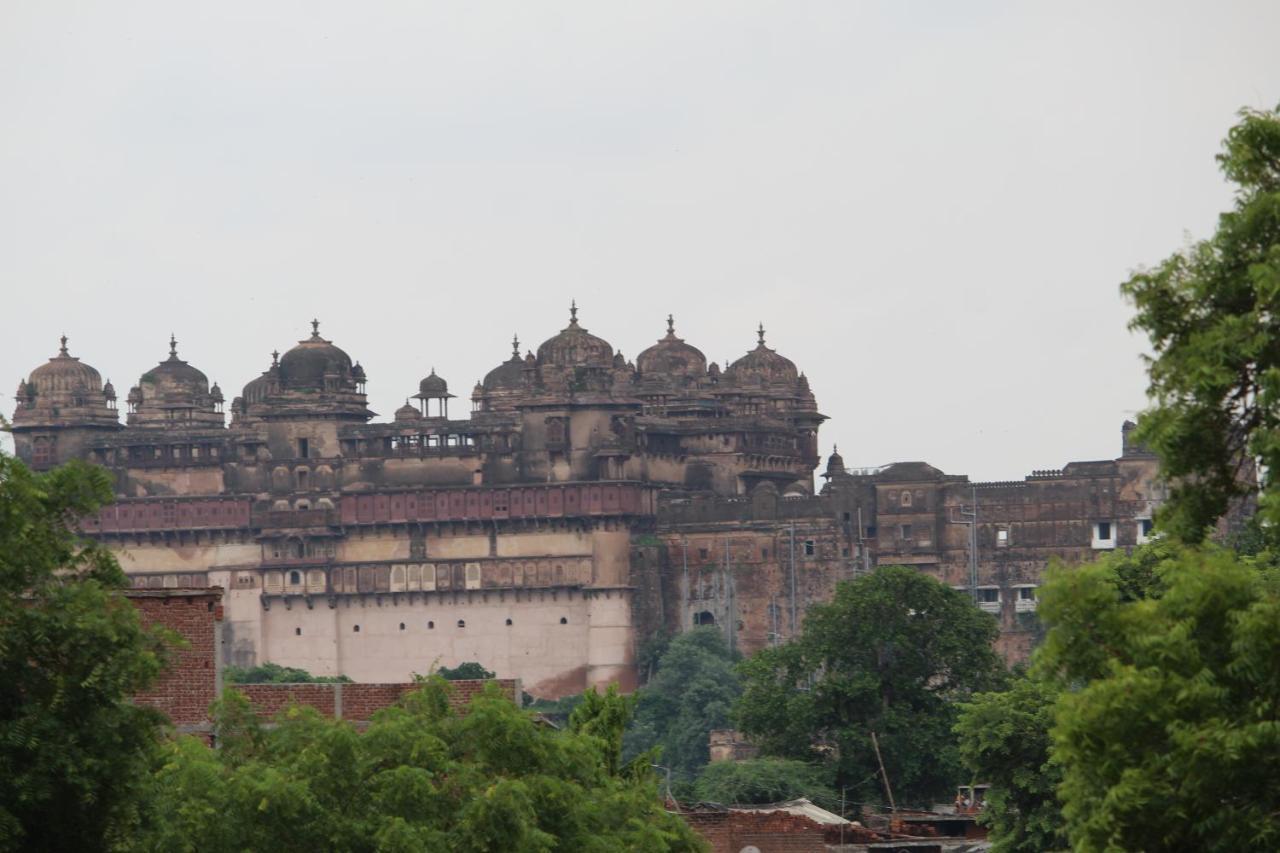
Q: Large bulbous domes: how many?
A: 8